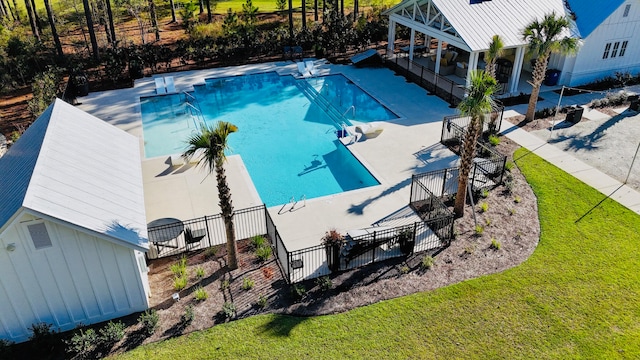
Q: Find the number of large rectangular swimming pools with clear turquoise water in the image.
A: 1